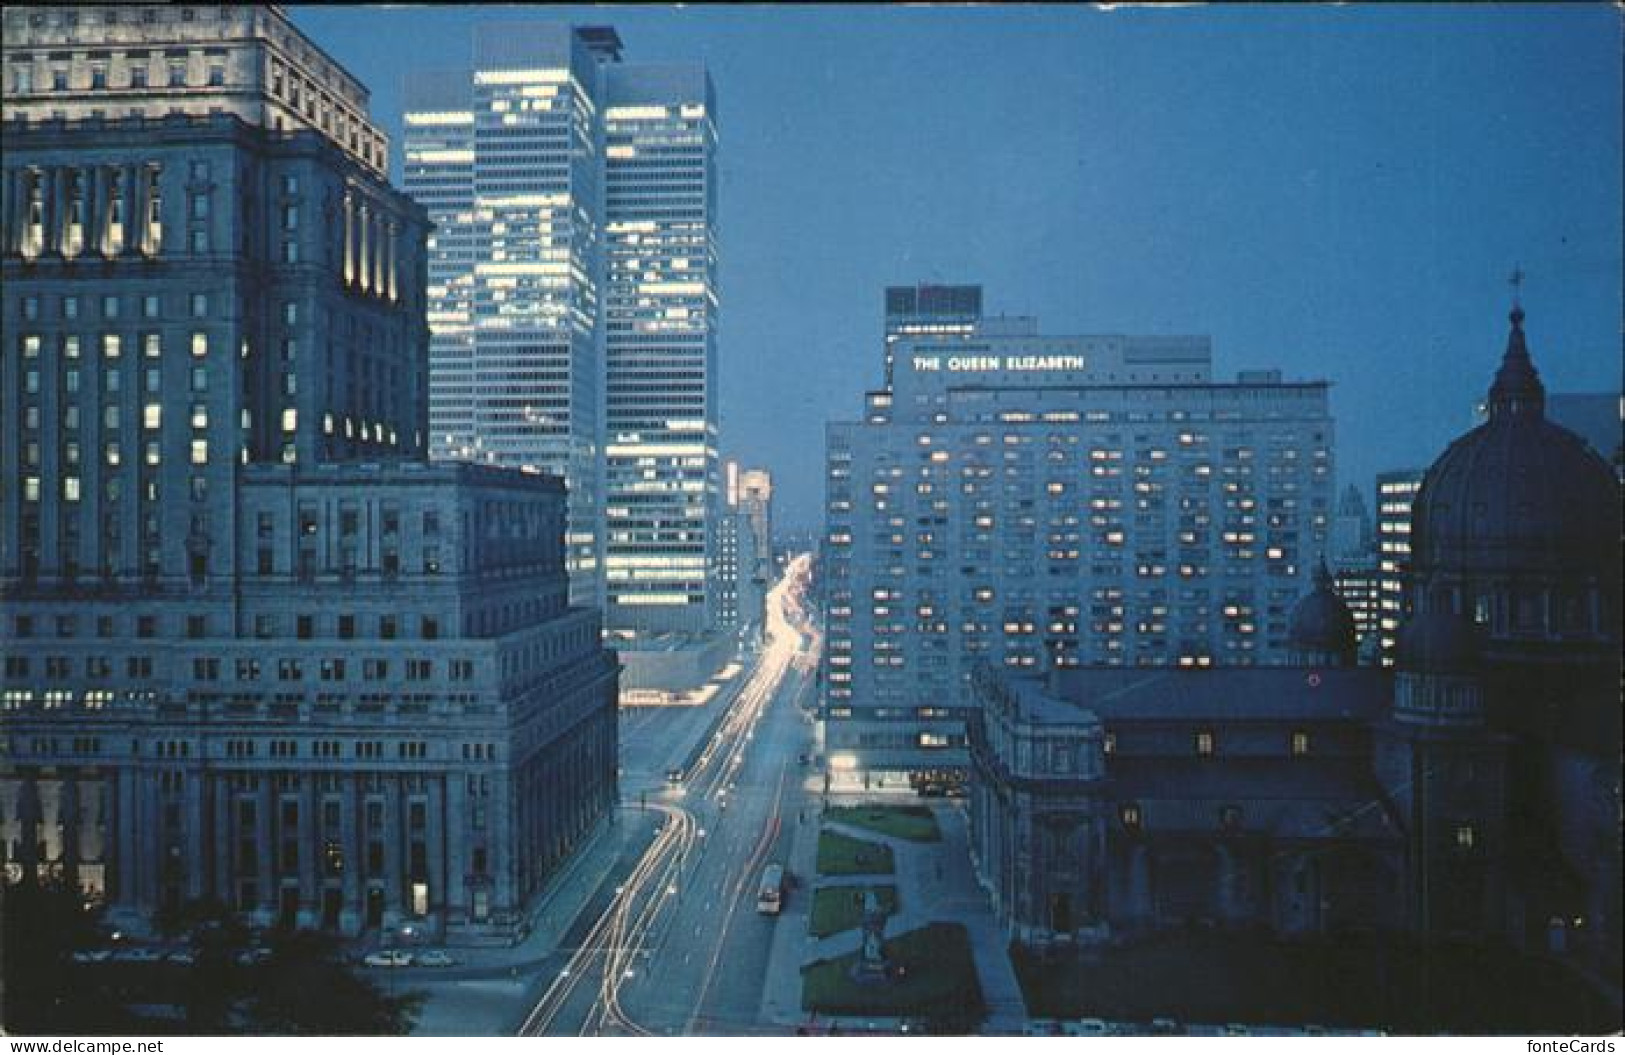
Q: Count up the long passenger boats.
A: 0